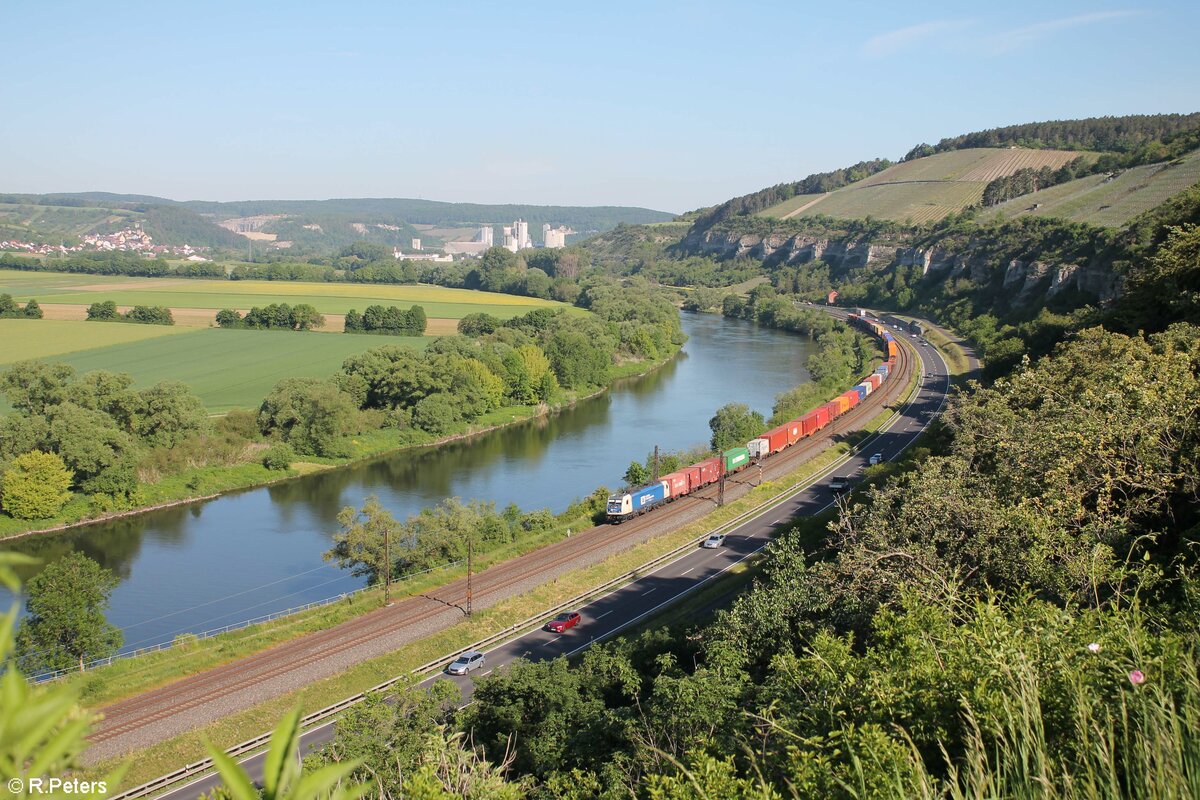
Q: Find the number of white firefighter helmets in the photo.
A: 0